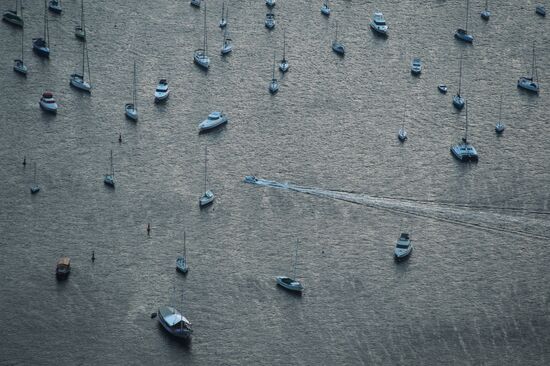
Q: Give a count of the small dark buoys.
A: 4